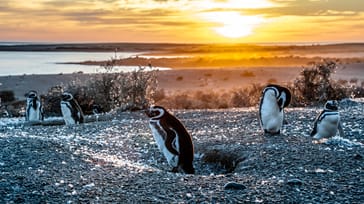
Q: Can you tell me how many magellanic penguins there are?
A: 5